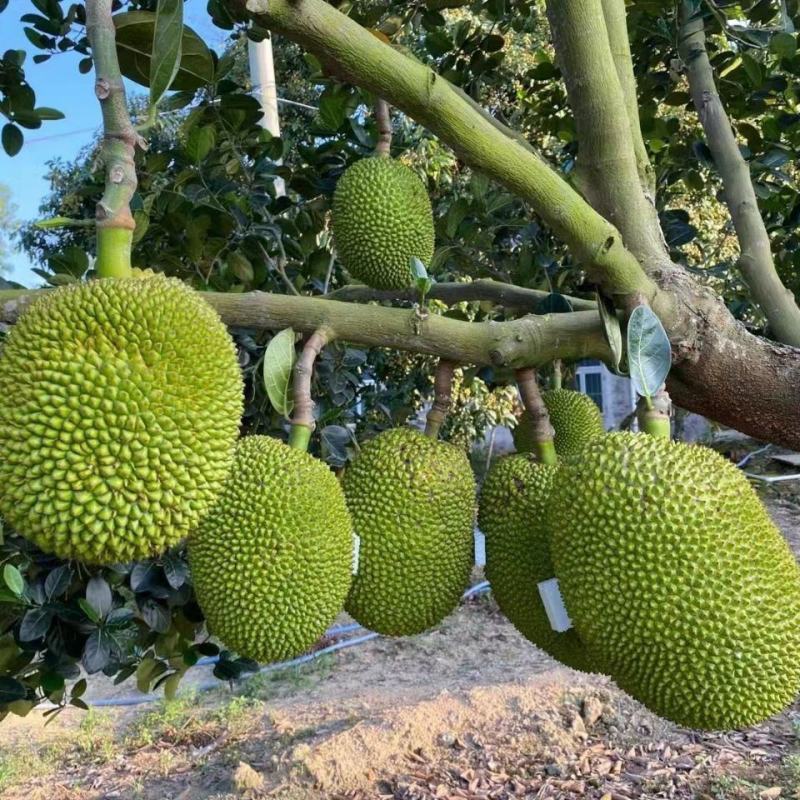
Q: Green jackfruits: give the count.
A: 7